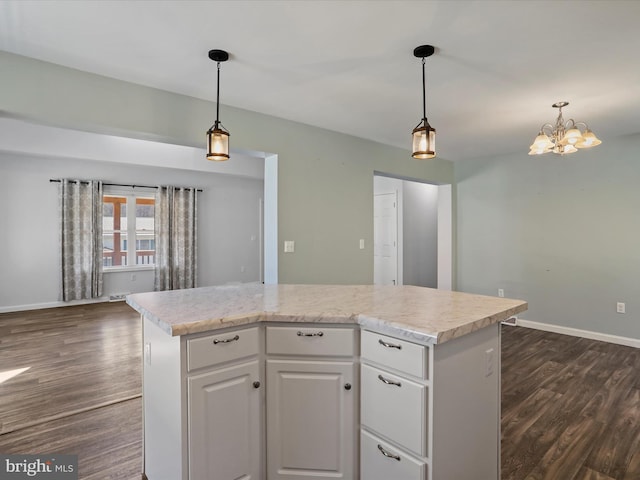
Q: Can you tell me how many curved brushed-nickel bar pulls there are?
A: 5